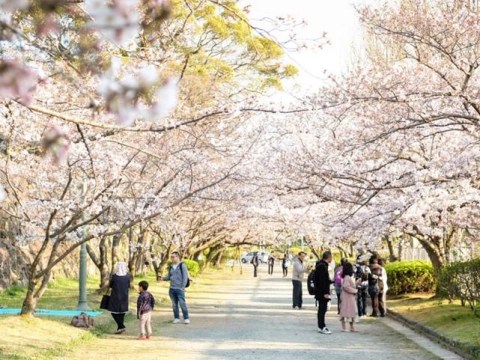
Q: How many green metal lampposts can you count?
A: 1